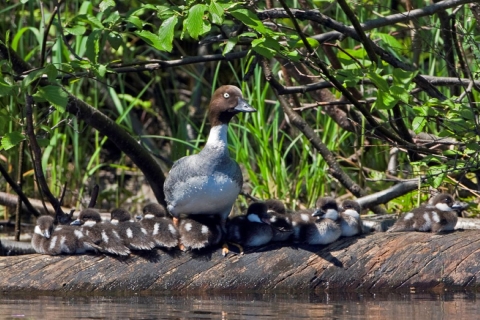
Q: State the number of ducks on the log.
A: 11